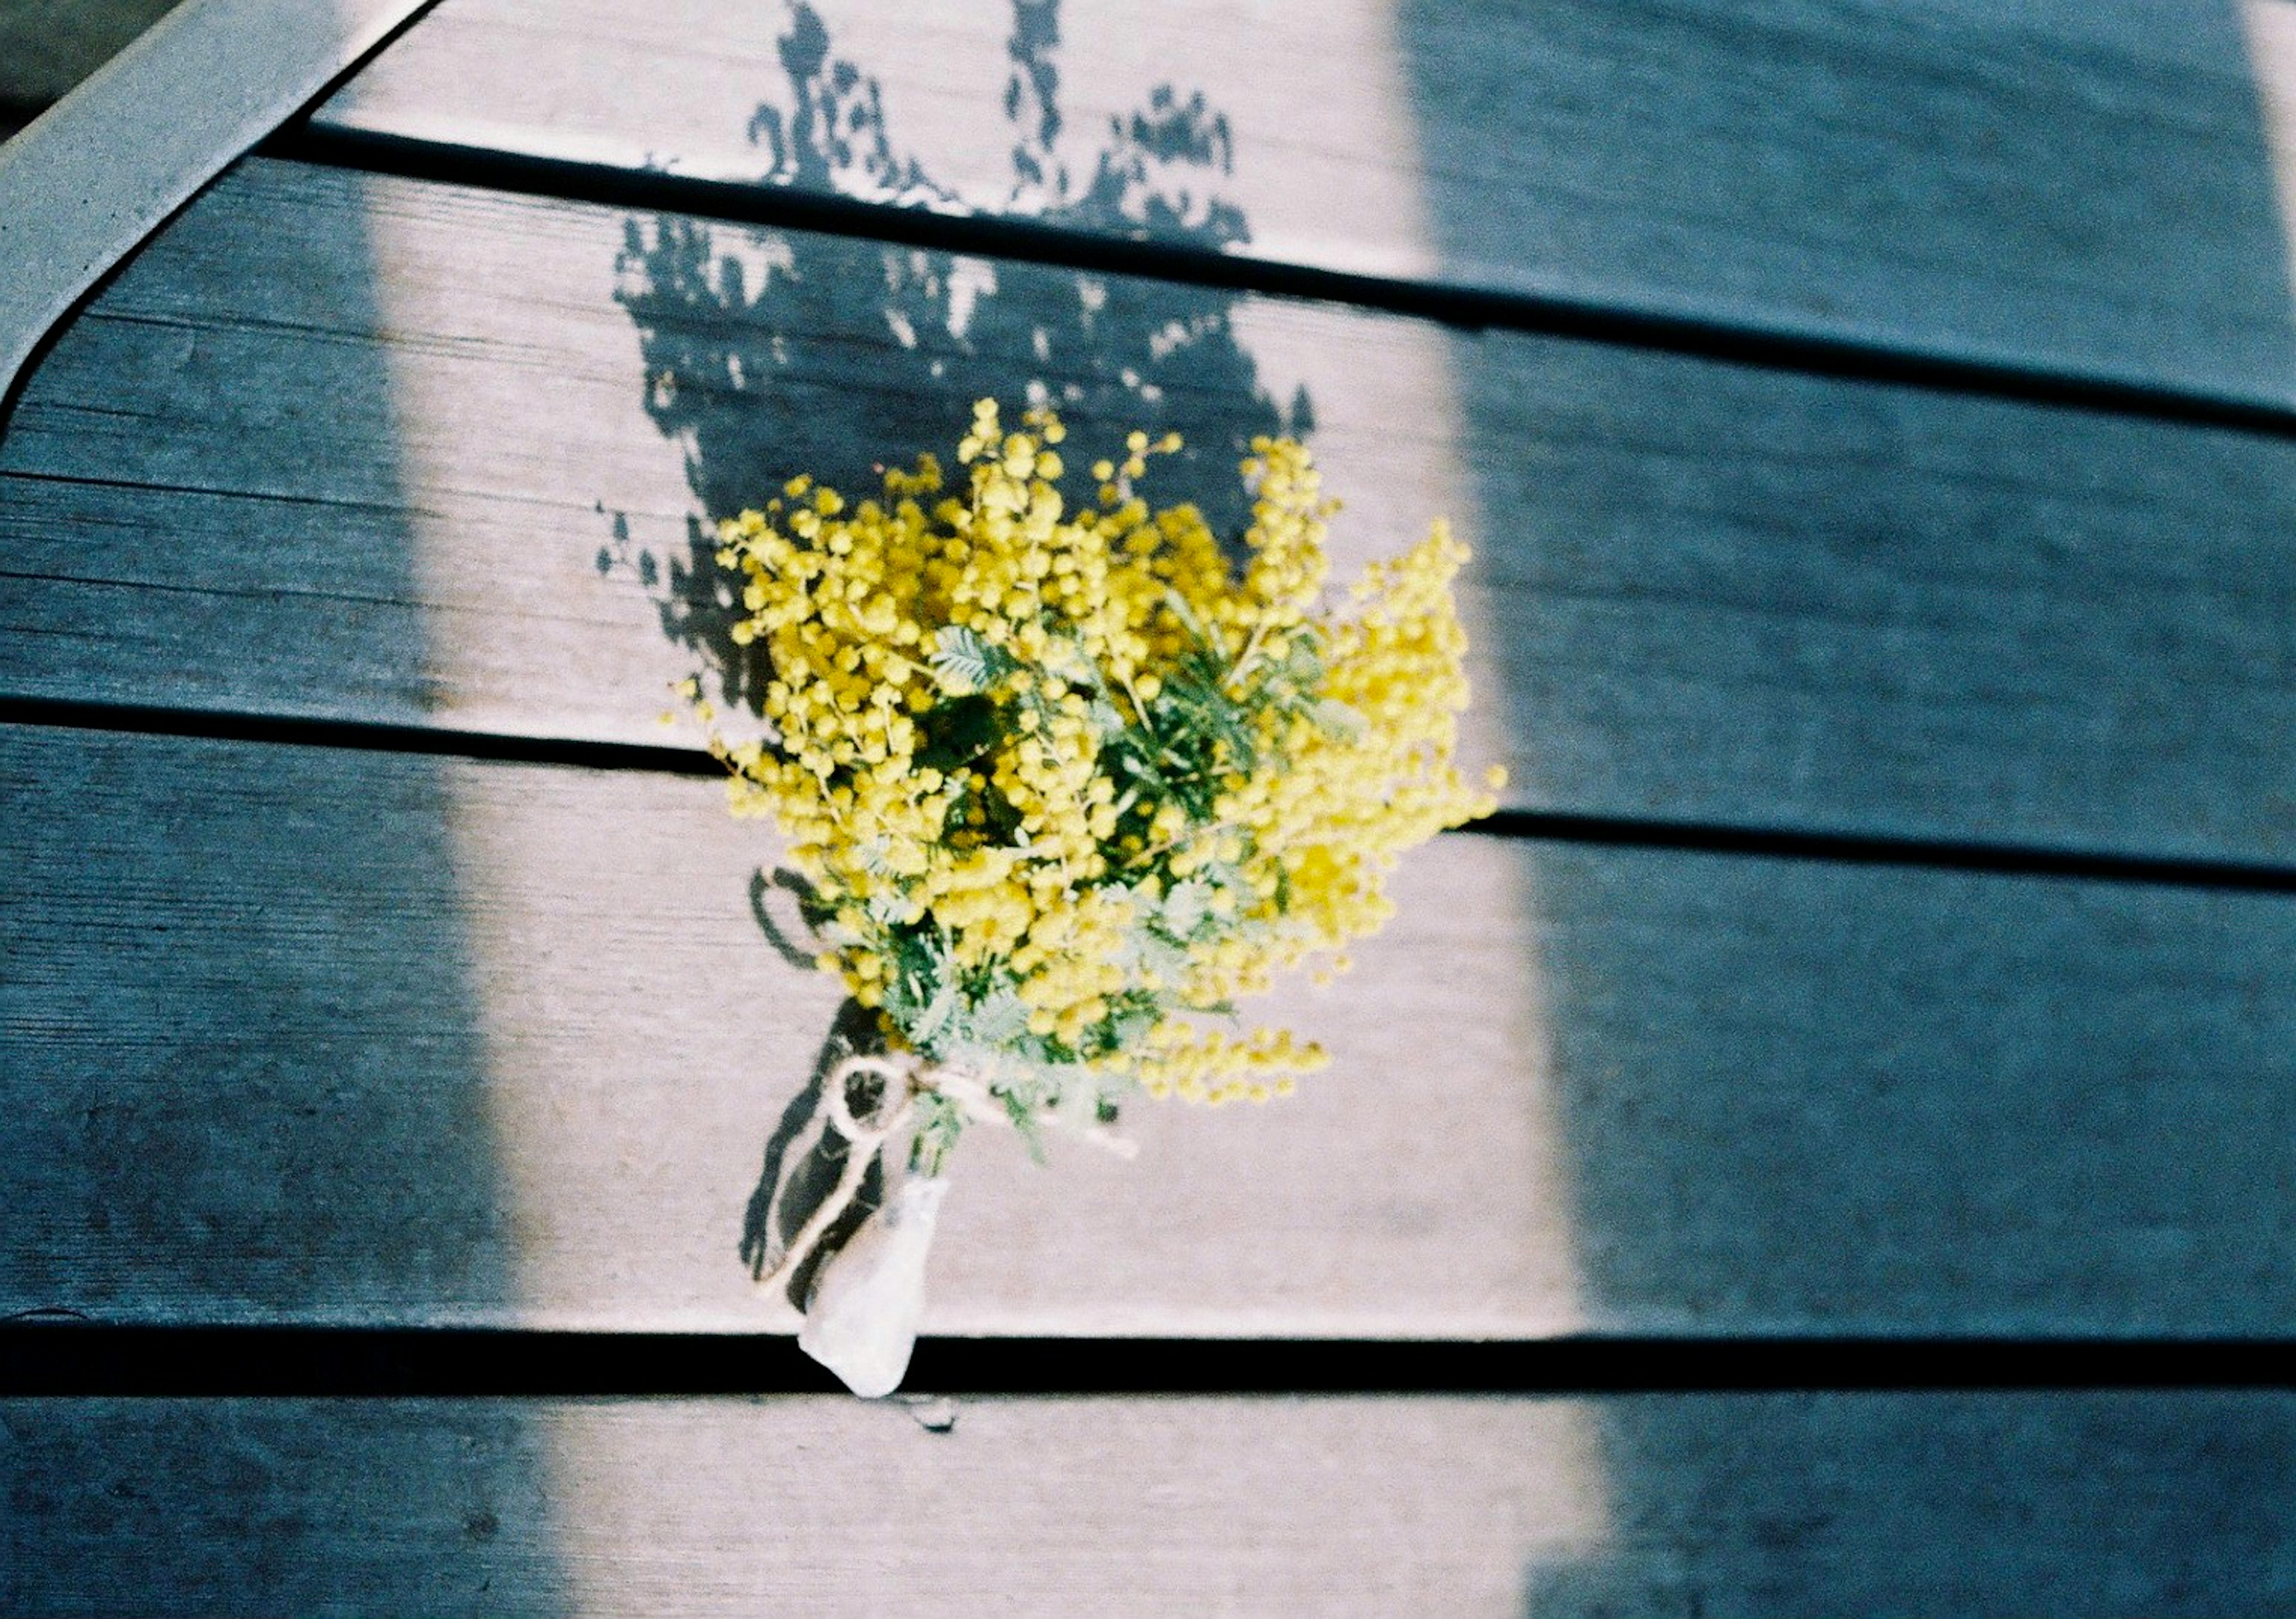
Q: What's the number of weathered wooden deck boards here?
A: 4